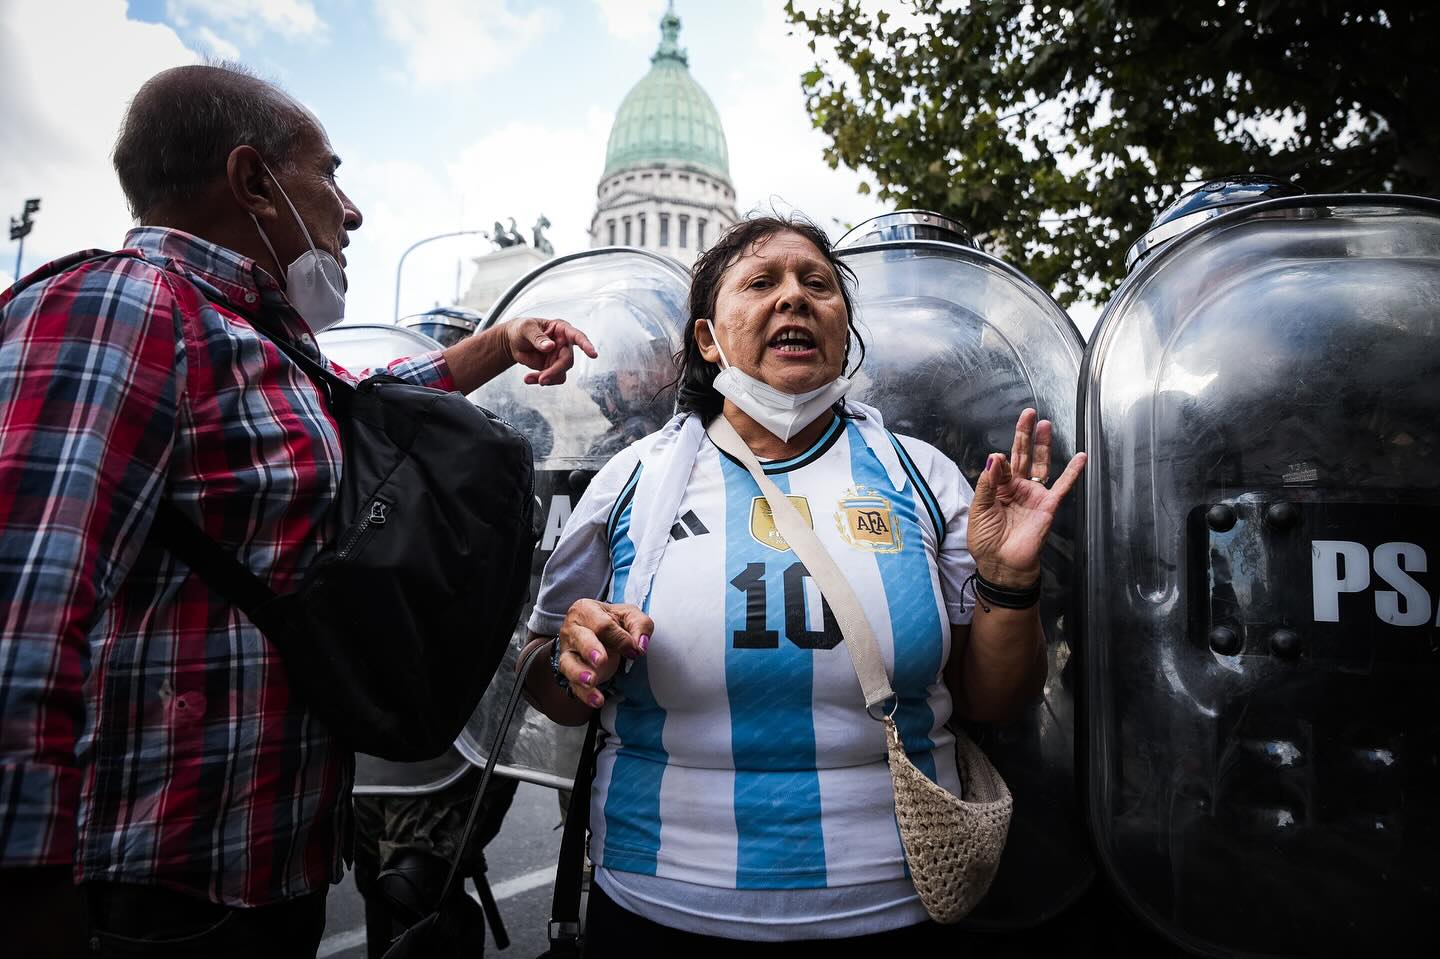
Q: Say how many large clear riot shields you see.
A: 4